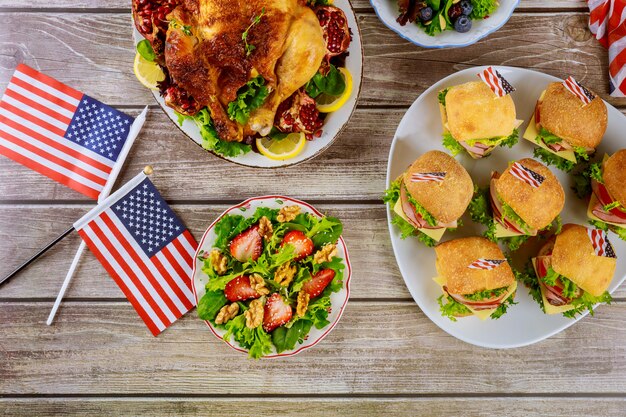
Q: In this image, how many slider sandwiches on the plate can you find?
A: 7